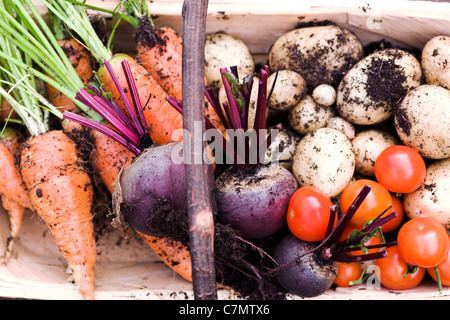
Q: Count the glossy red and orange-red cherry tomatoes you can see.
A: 9